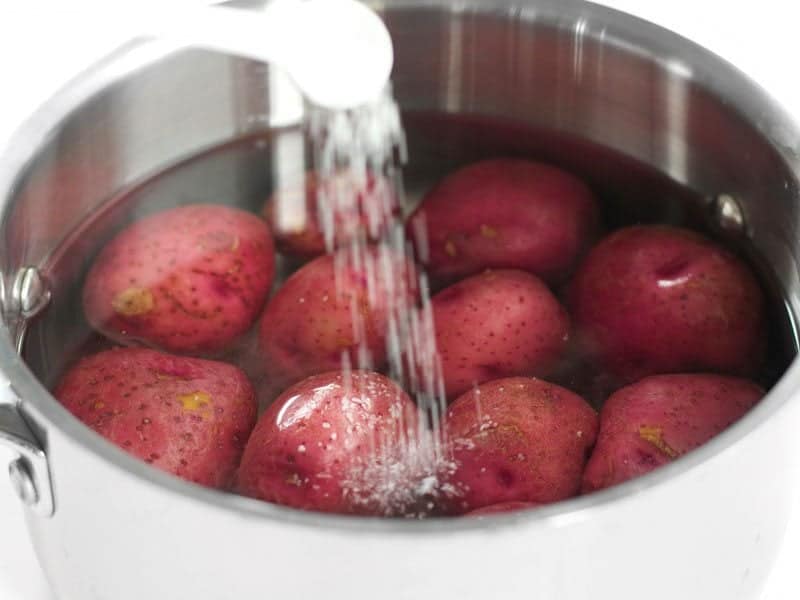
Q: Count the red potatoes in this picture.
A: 11